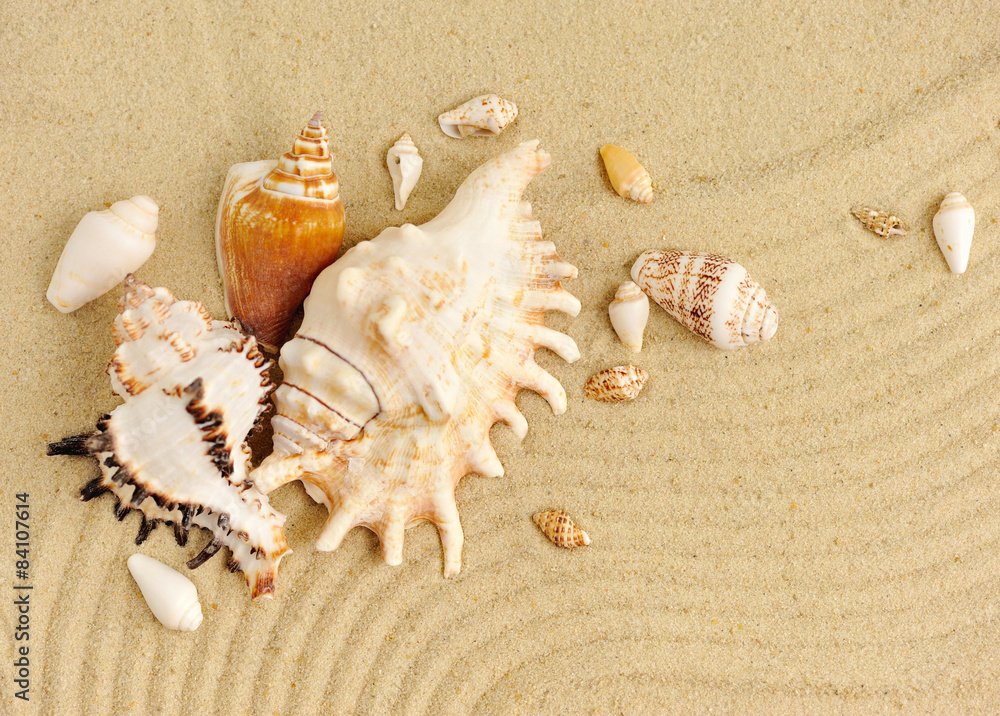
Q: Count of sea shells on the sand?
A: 14